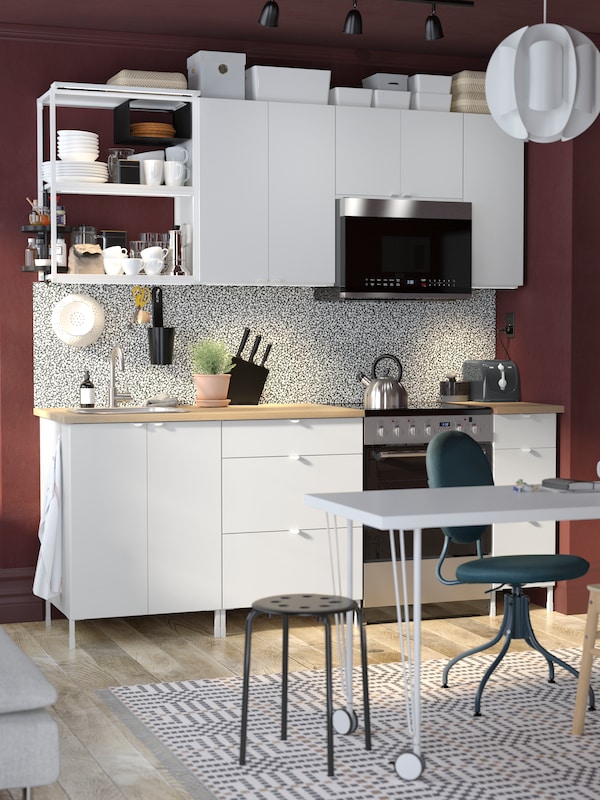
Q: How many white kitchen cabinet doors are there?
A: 7